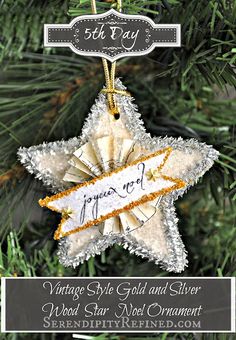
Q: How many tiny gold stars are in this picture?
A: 2